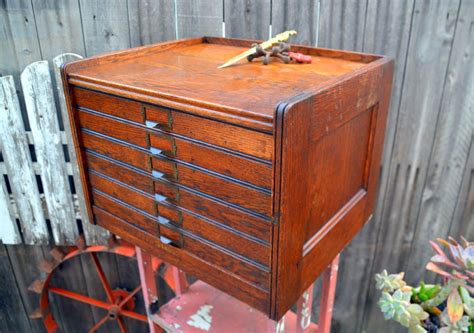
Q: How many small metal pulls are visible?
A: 6